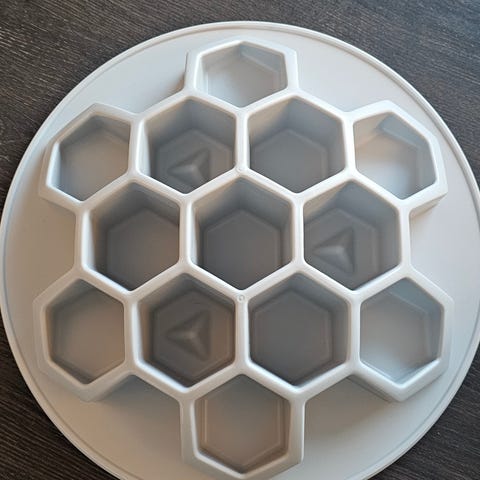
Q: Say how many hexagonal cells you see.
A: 13